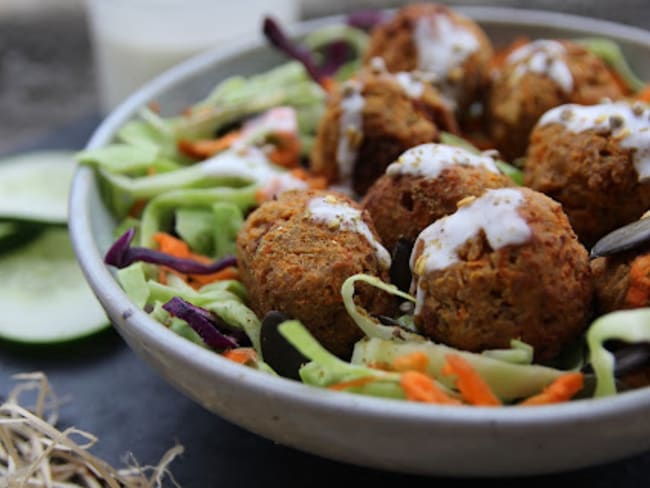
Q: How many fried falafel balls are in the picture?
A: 8